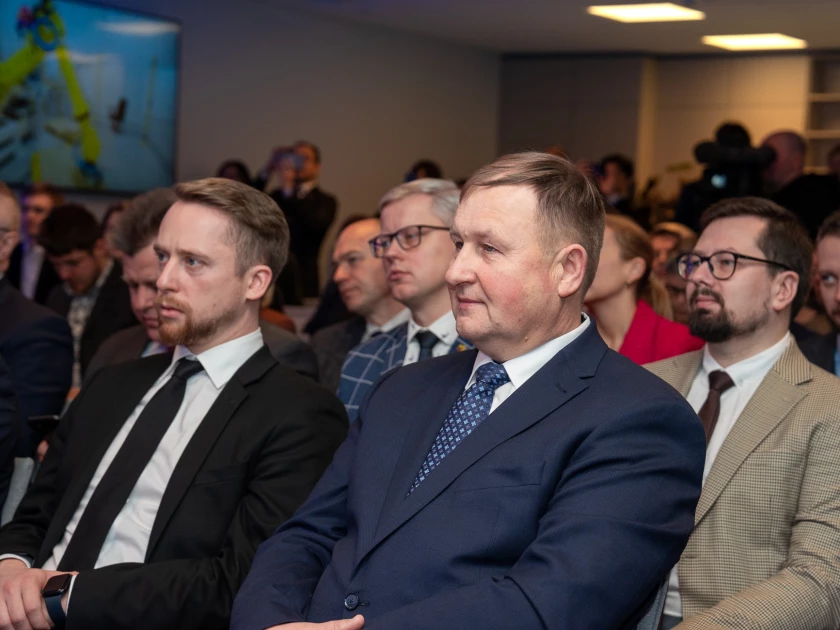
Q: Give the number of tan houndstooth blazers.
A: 1